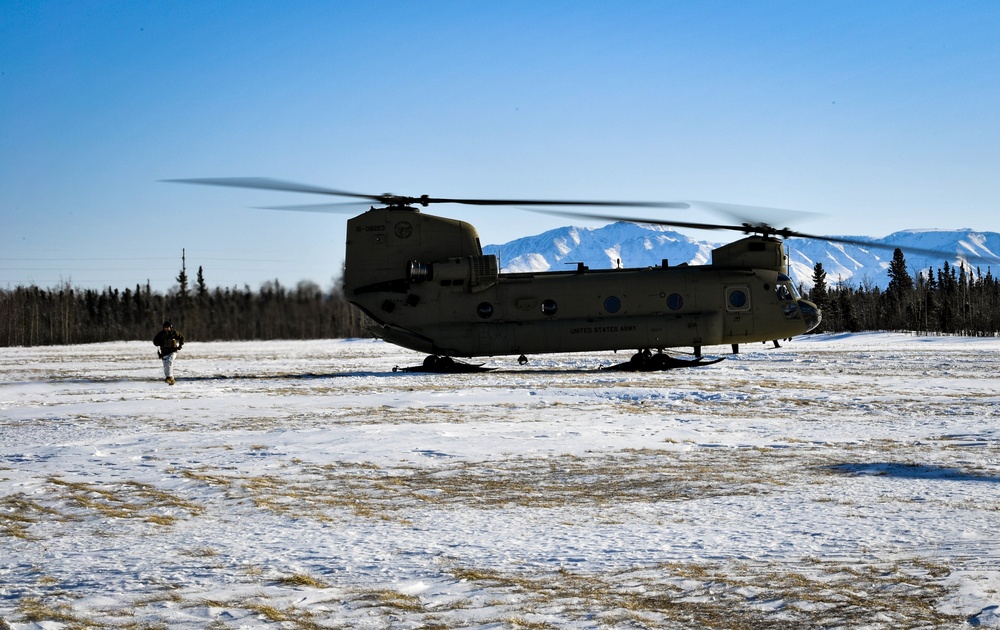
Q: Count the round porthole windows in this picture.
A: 5